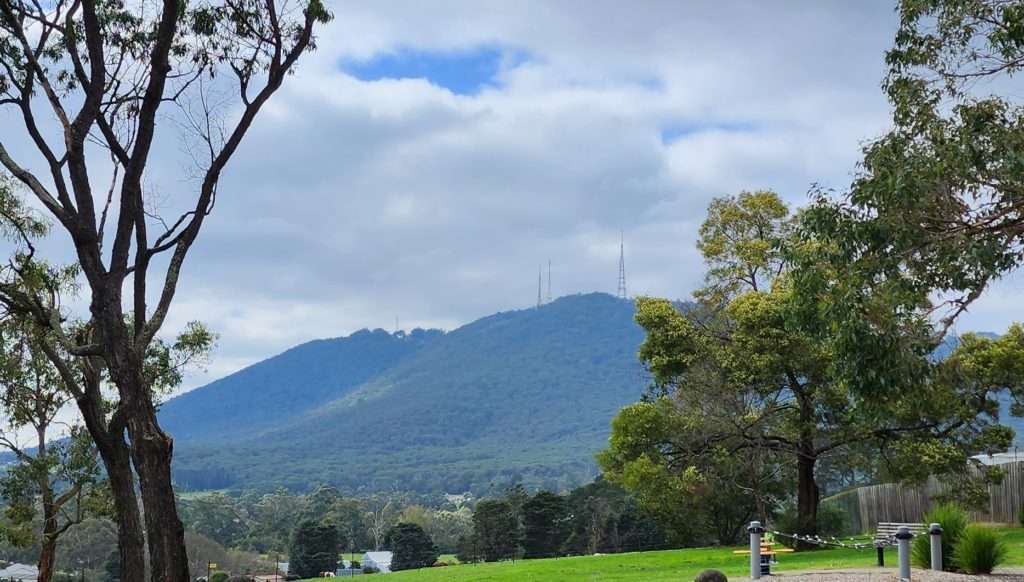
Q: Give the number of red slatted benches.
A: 0